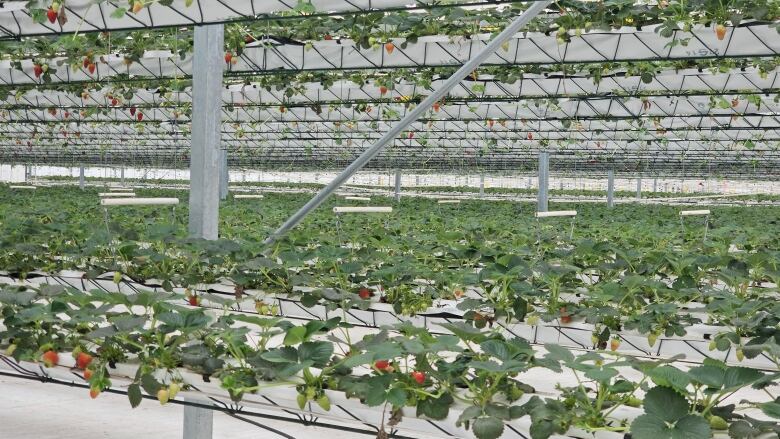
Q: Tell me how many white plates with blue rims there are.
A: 0